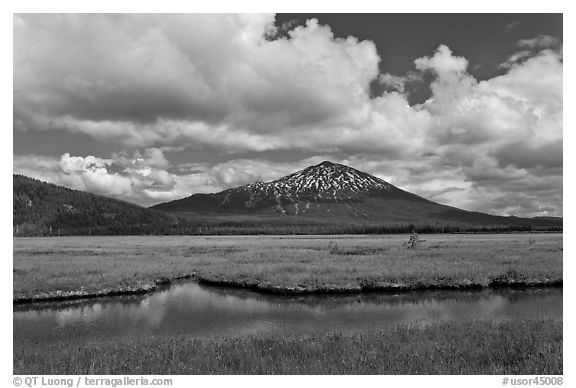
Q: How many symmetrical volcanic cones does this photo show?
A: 1